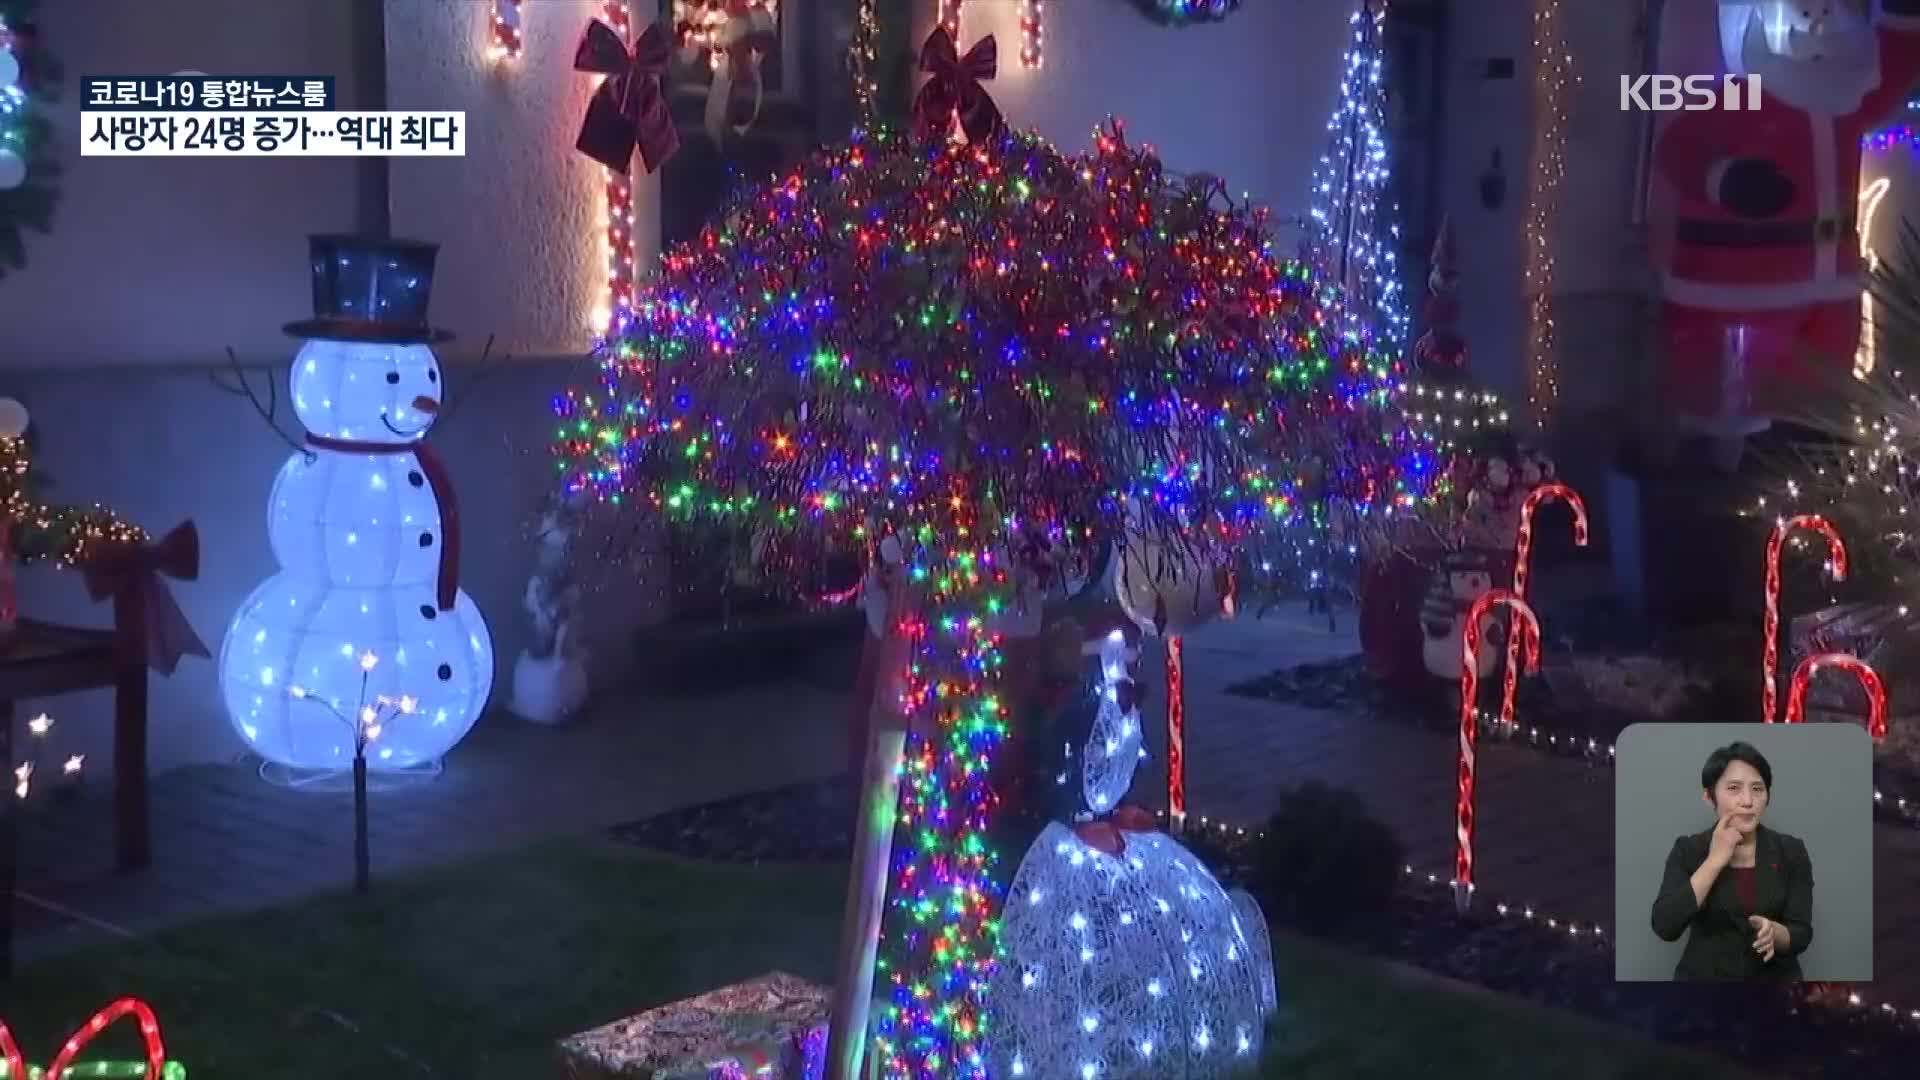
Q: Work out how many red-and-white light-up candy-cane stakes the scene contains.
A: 5